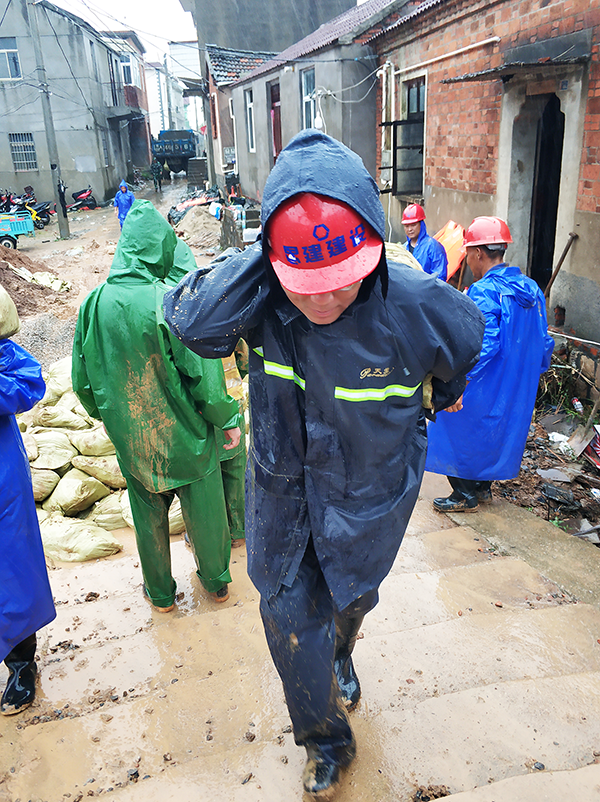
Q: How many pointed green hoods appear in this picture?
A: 1